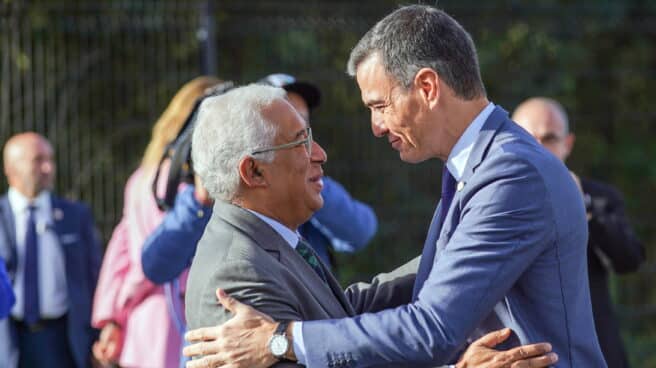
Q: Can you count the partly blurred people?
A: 4